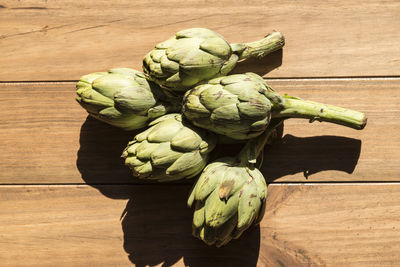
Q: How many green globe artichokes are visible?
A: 5